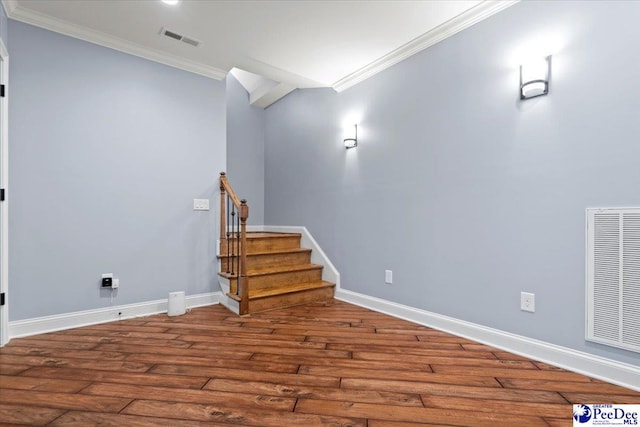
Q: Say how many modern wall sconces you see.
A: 2